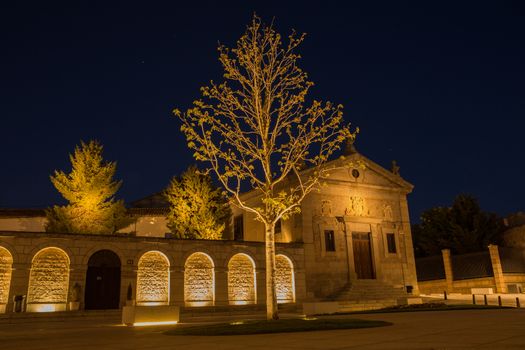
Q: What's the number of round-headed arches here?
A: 7